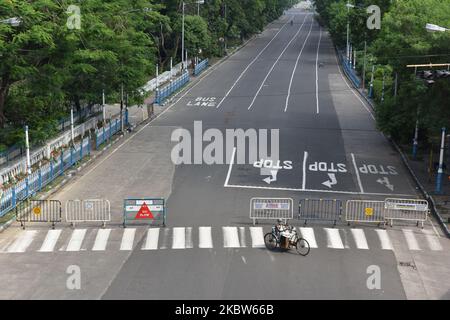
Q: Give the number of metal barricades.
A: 7